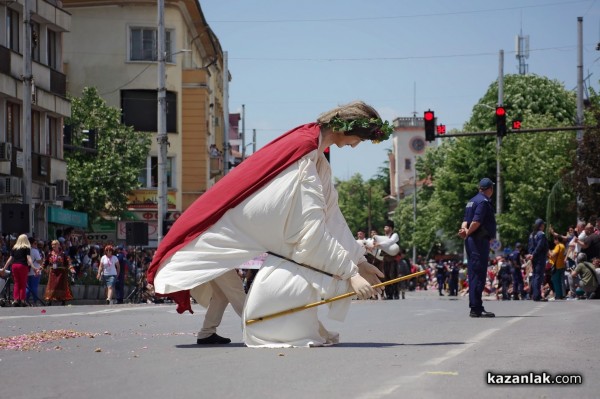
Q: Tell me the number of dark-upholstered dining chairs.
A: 0